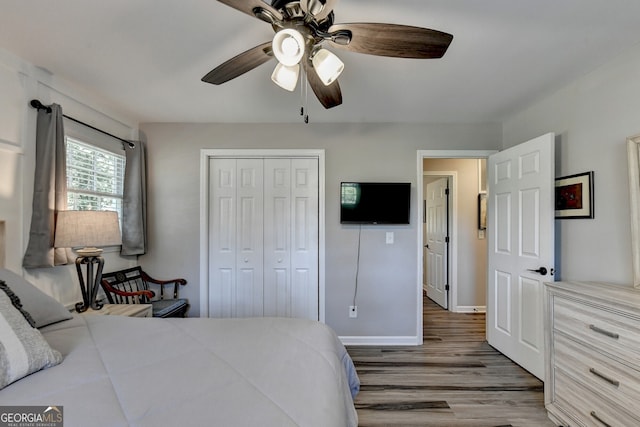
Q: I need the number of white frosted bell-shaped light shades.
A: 3